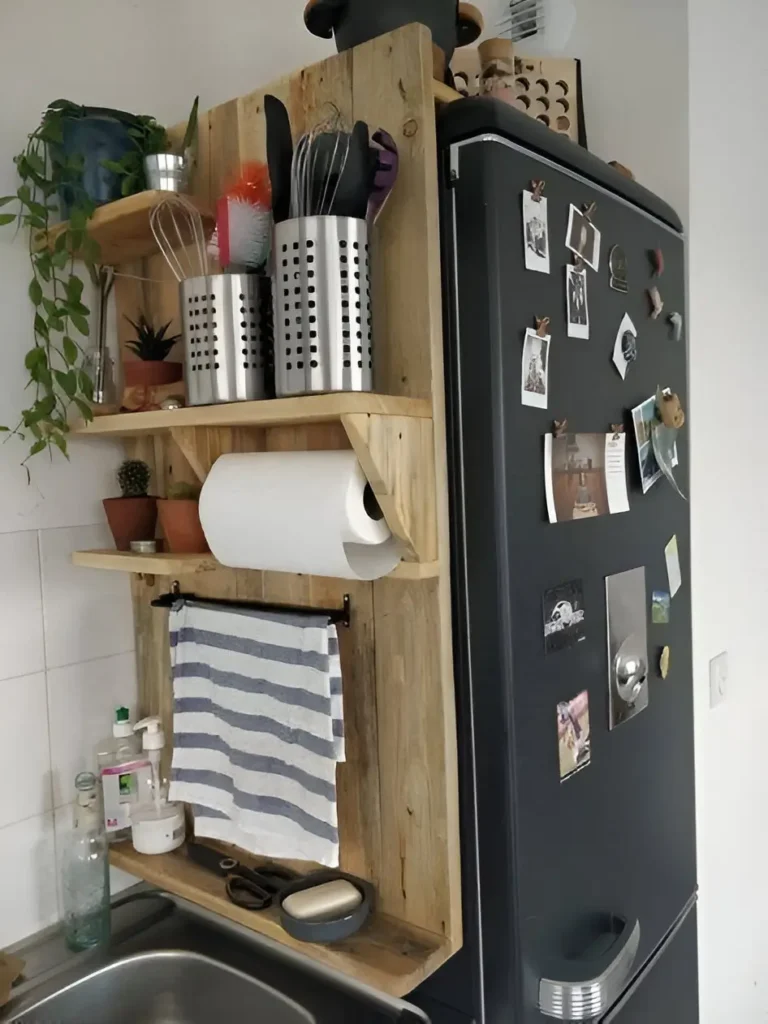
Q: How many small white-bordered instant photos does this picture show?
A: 4